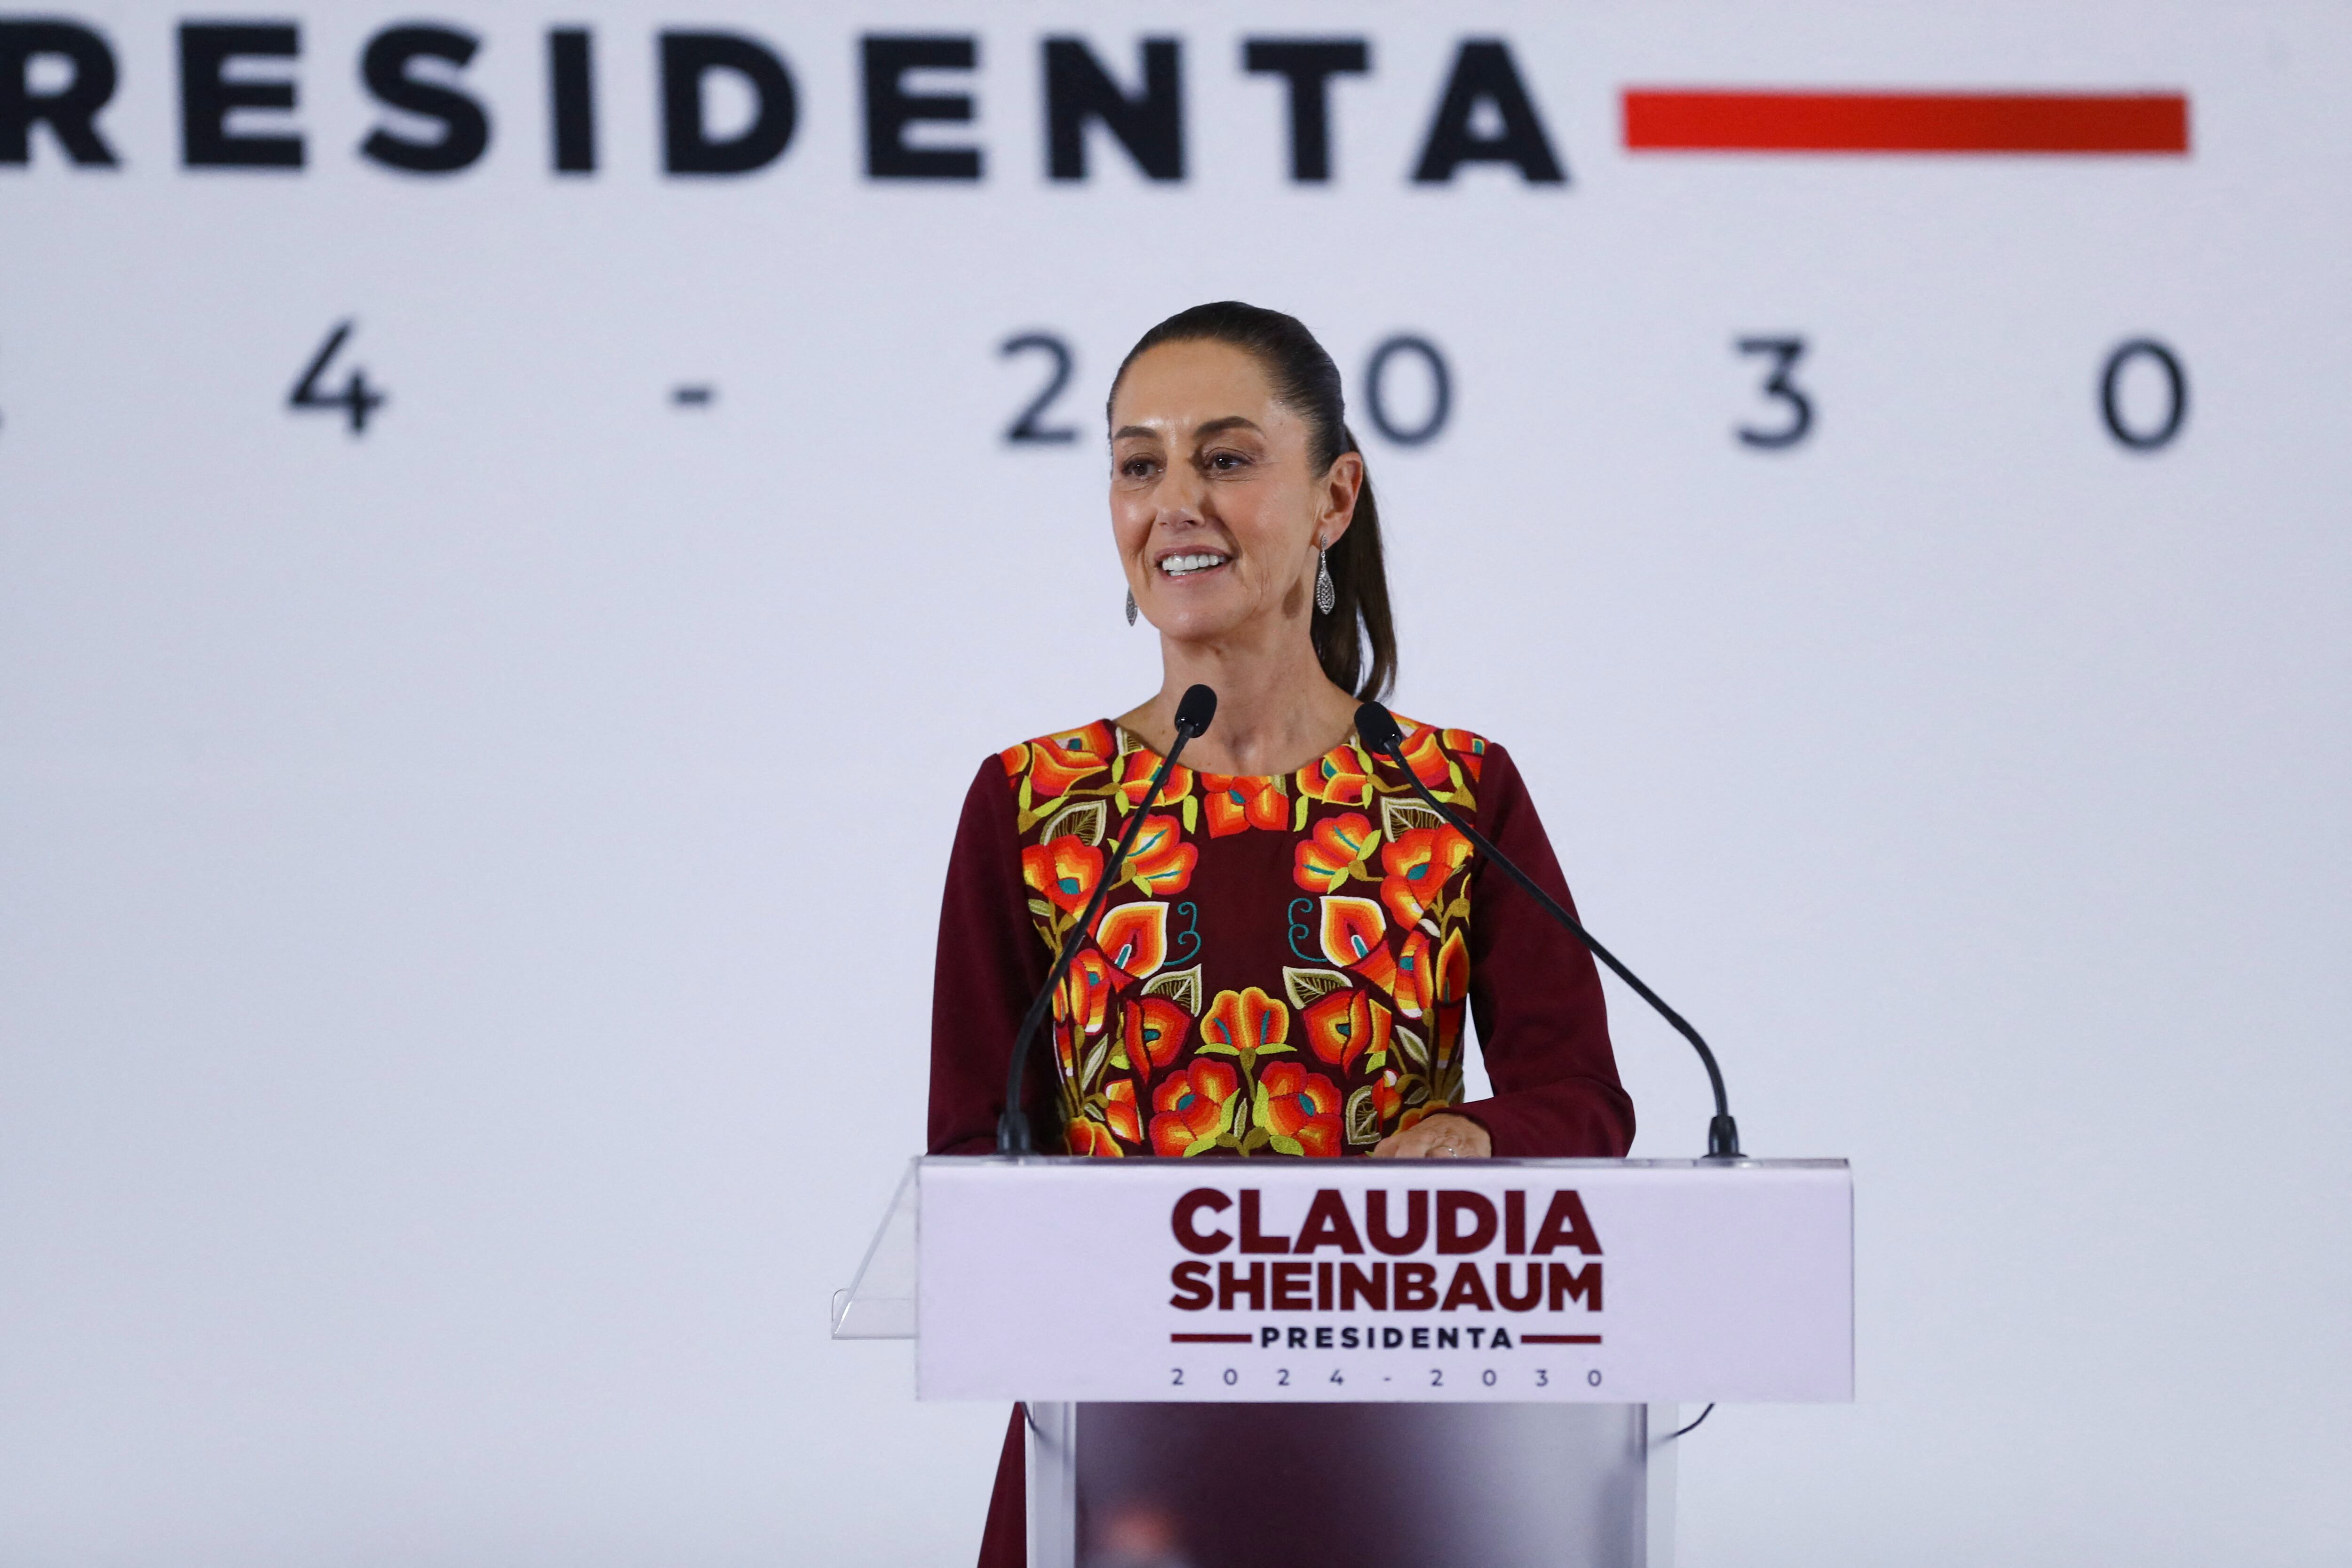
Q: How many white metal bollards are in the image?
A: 0